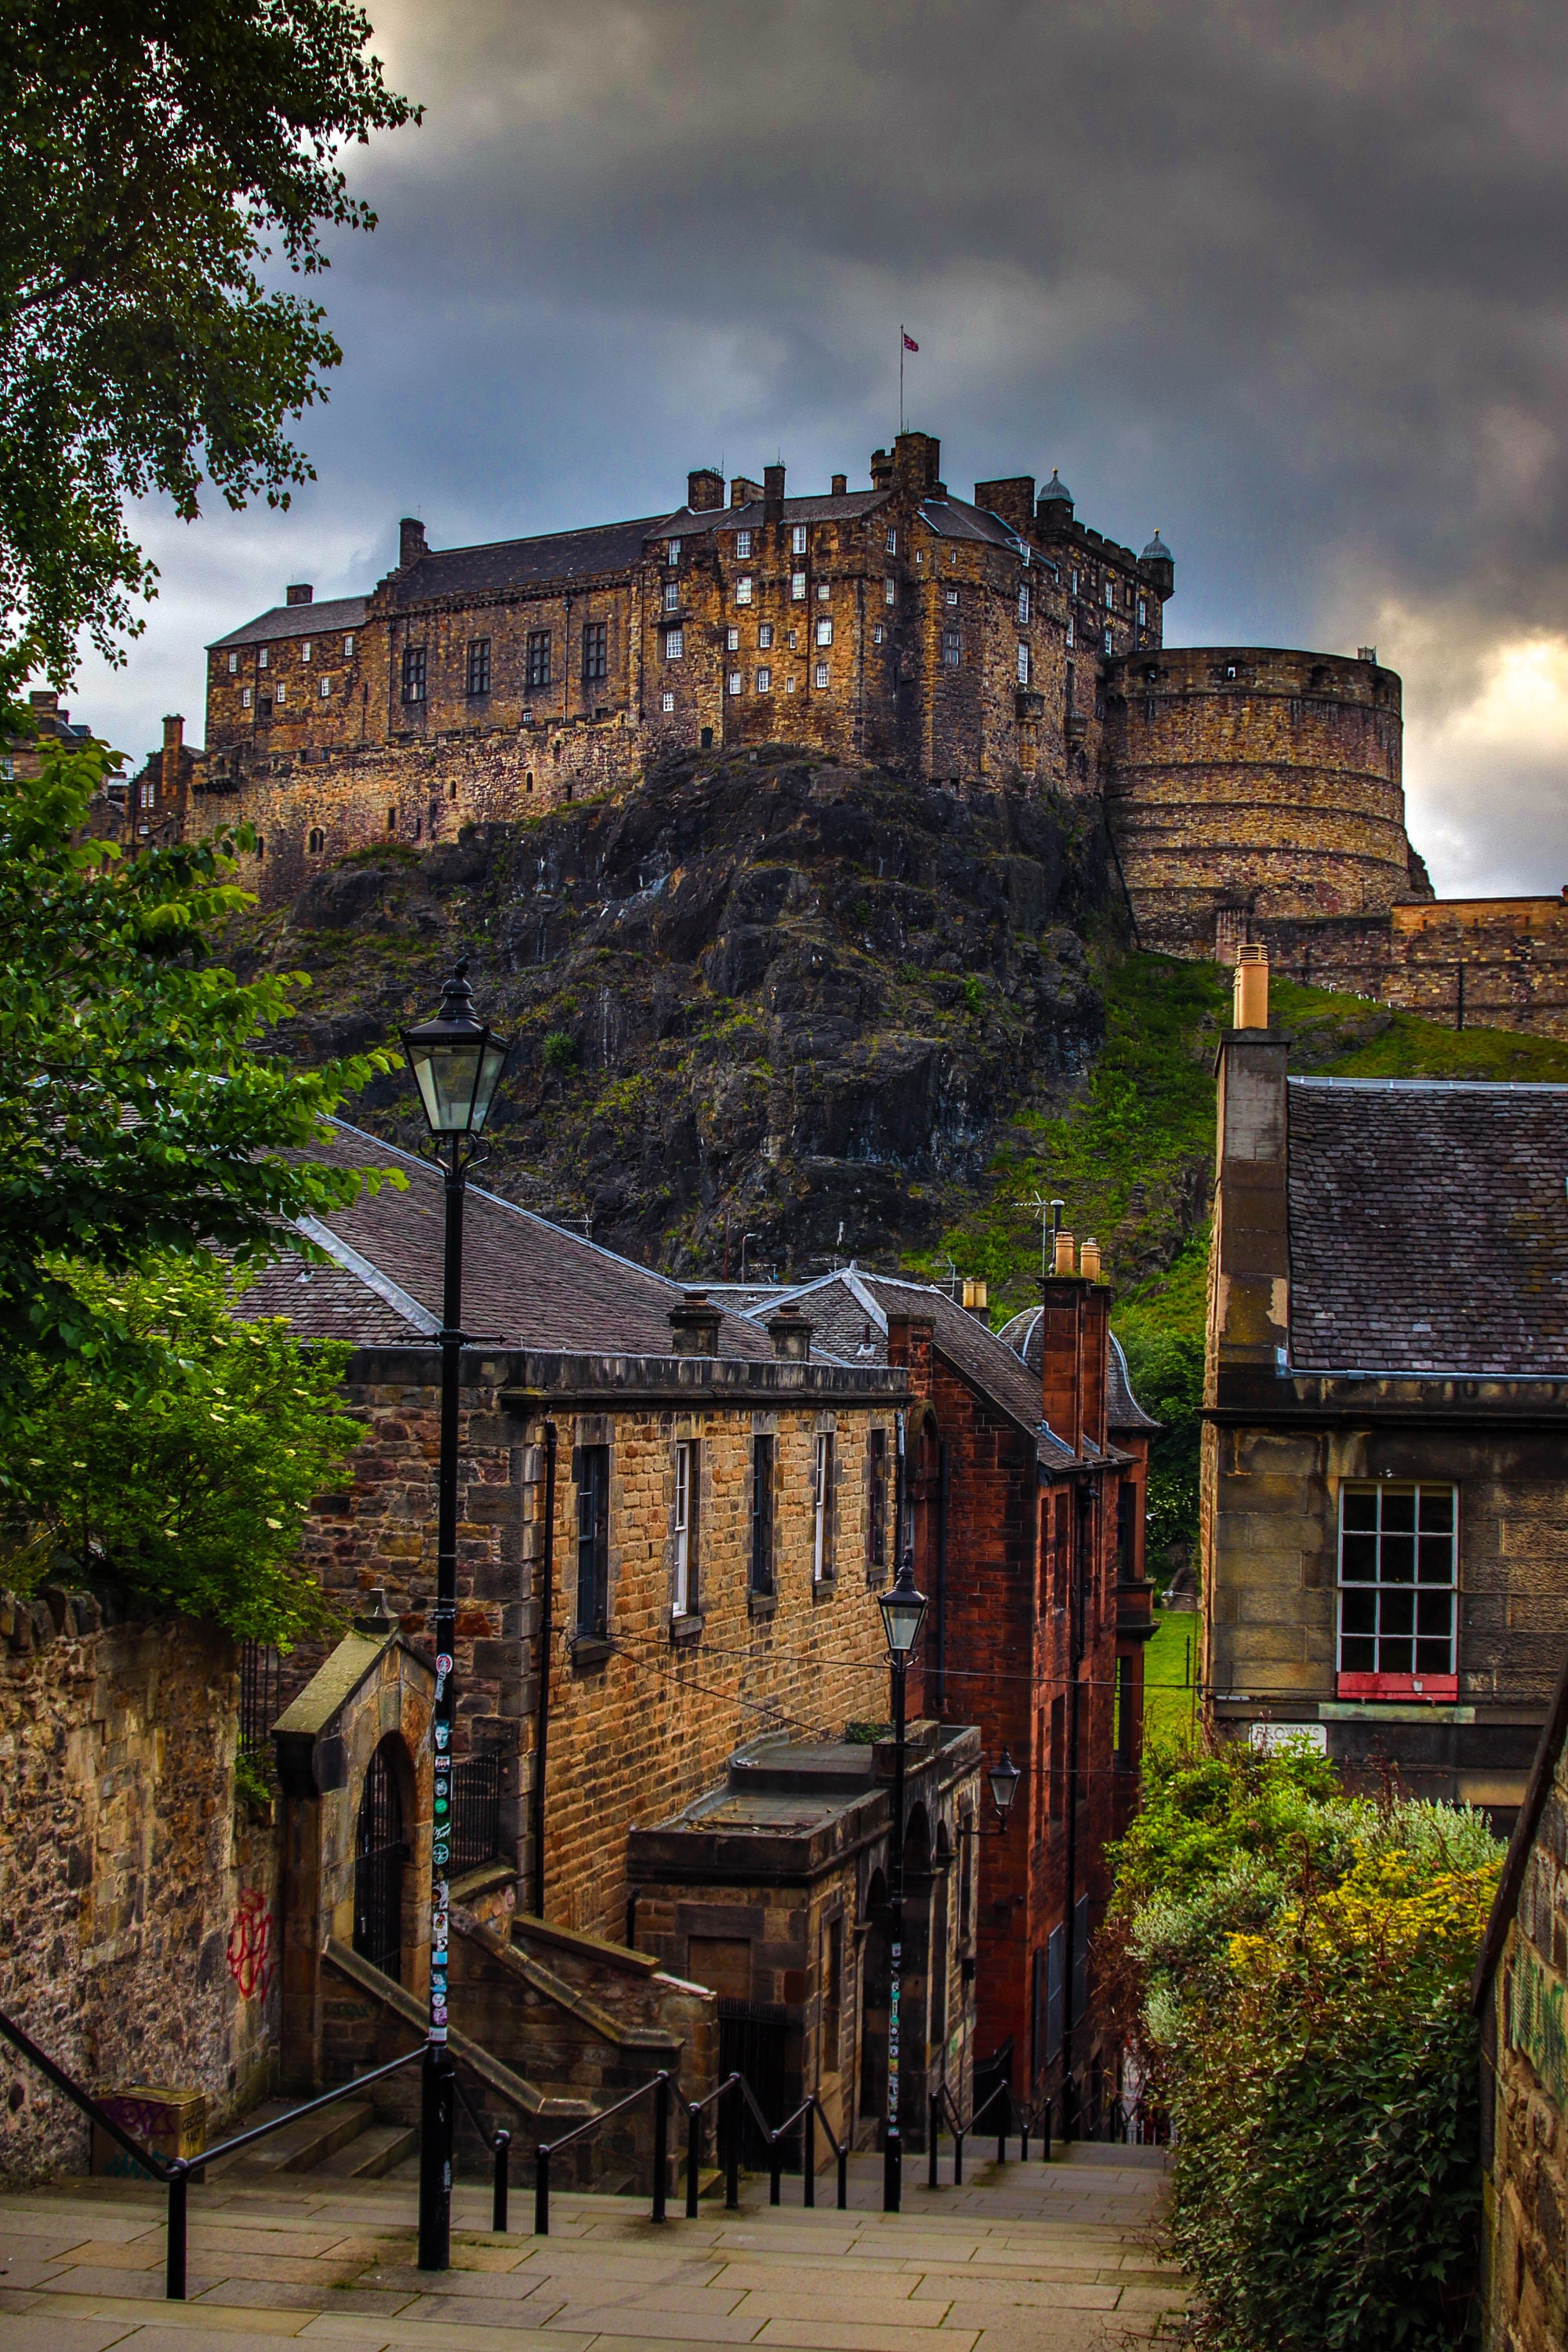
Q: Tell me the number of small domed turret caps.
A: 2